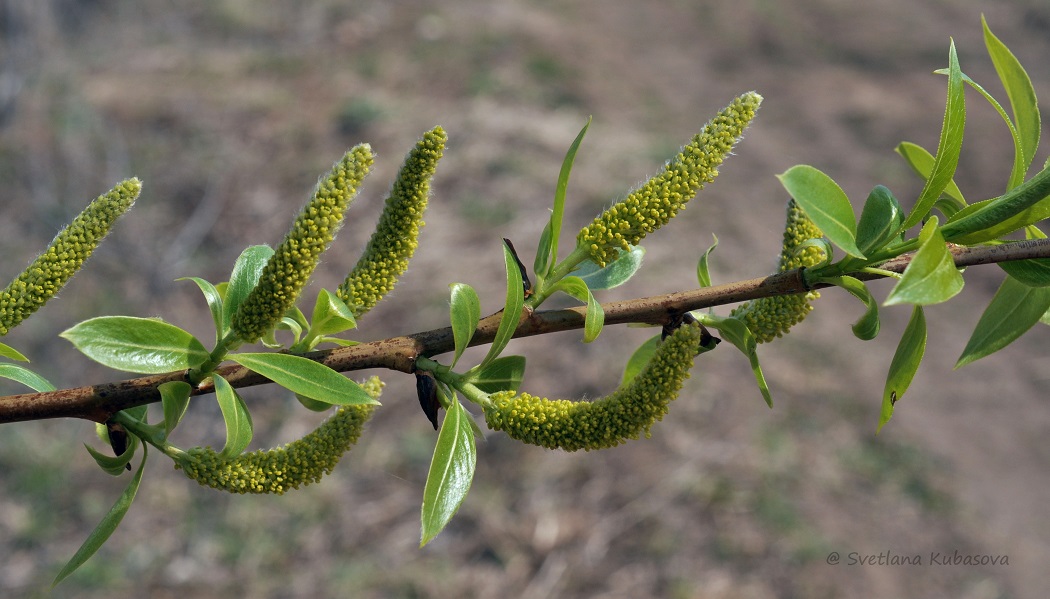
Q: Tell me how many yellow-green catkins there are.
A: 7